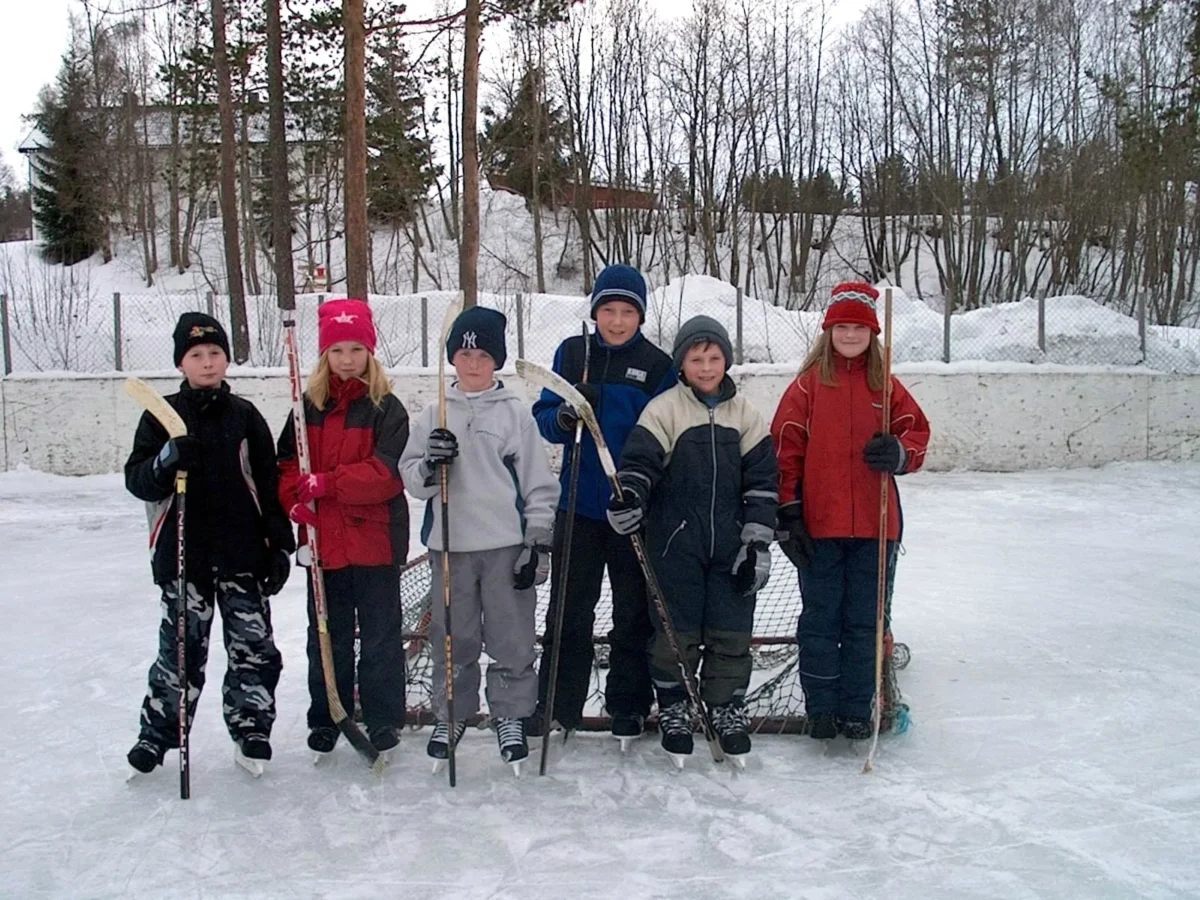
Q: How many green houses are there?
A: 0